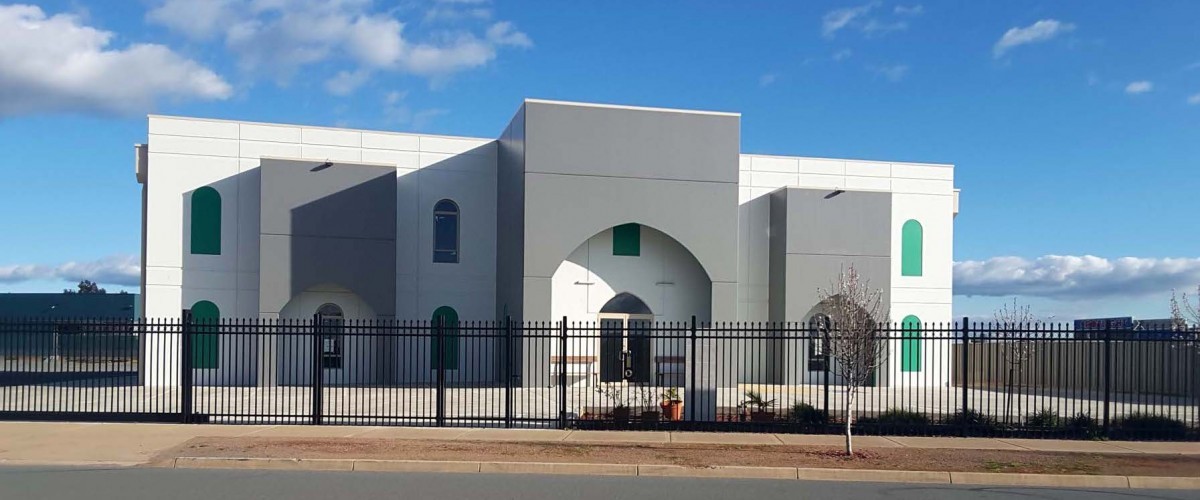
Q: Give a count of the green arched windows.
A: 5